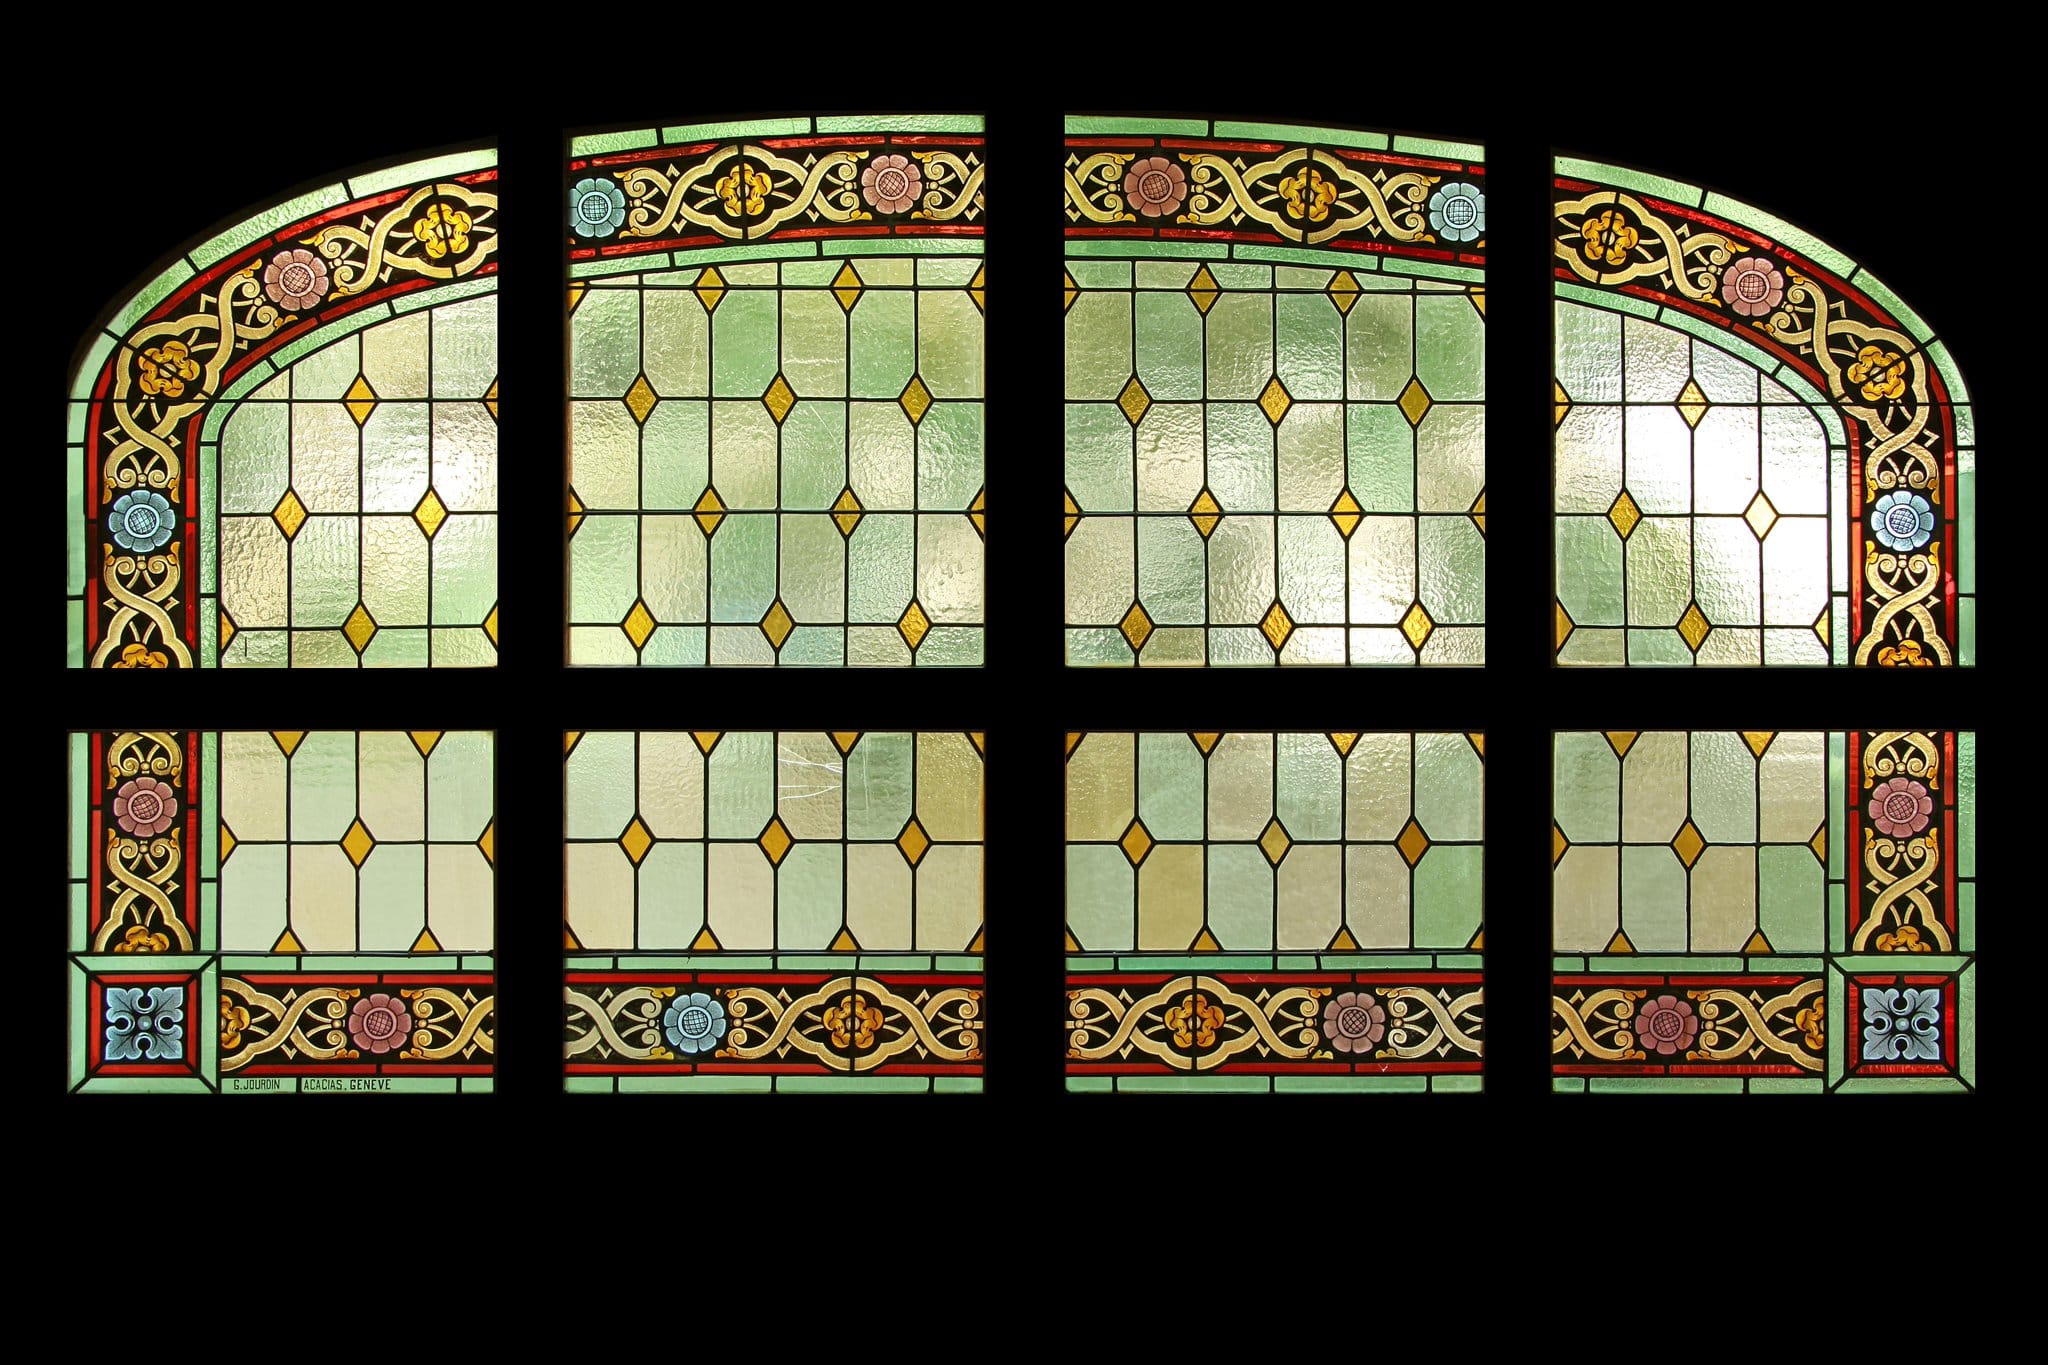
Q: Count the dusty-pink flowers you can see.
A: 9